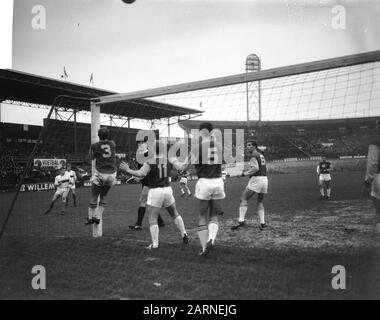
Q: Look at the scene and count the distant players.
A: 4